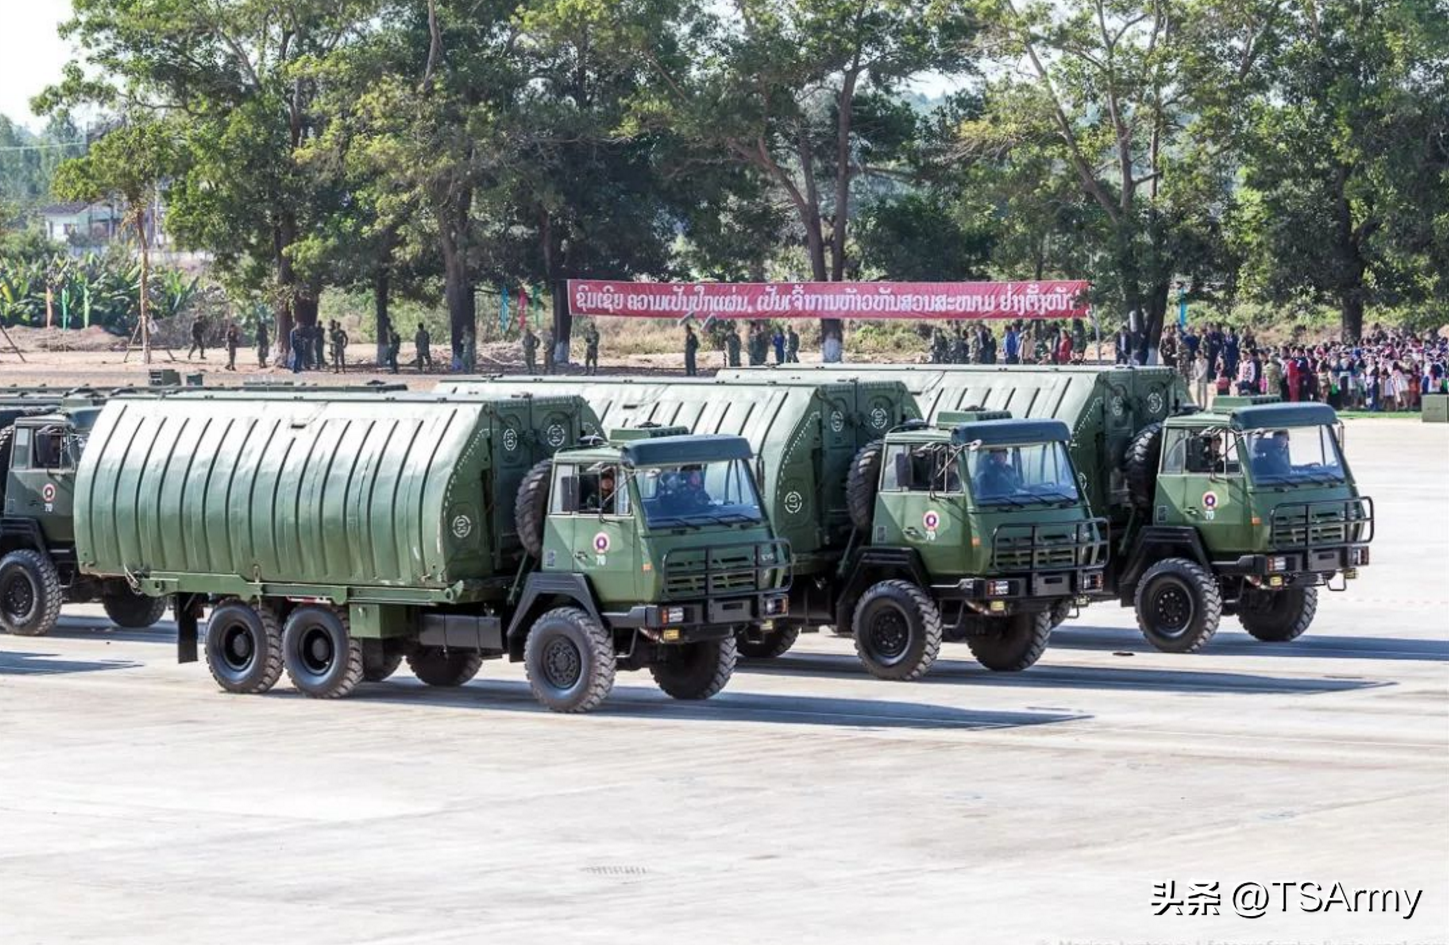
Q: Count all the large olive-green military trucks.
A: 4